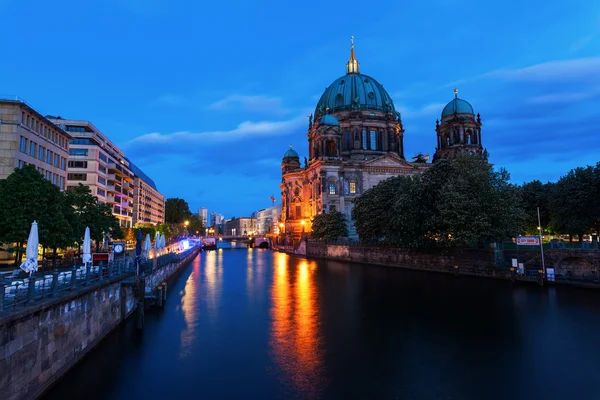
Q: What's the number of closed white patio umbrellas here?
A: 5